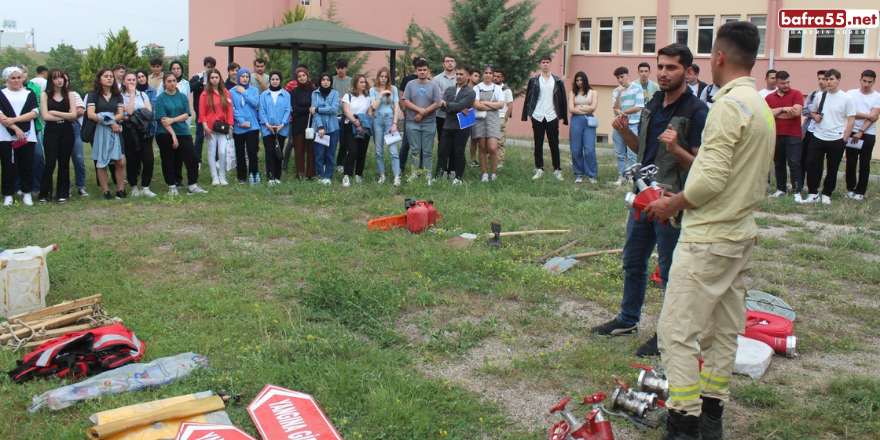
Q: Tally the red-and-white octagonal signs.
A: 2